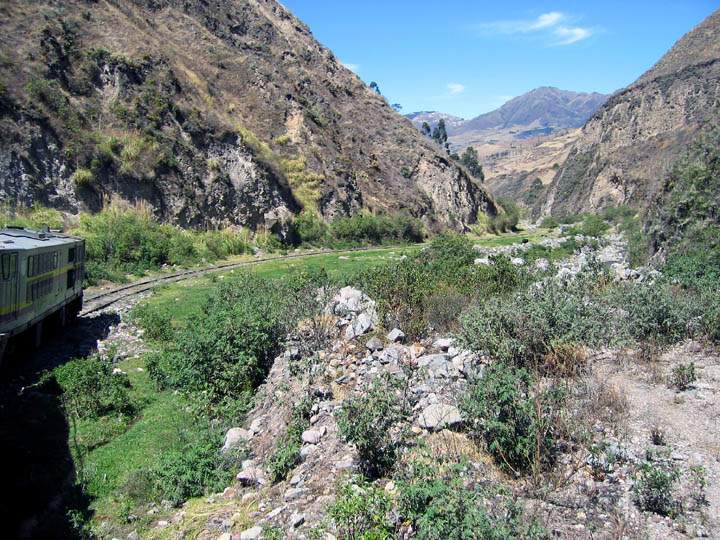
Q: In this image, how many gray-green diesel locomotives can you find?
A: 1